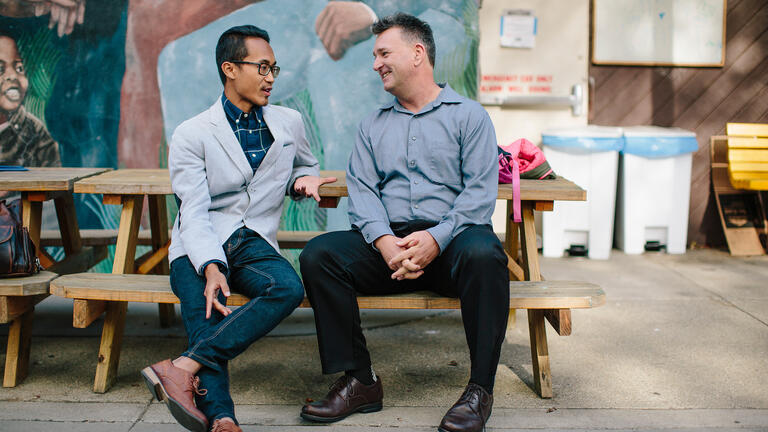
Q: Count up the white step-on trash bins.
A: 2